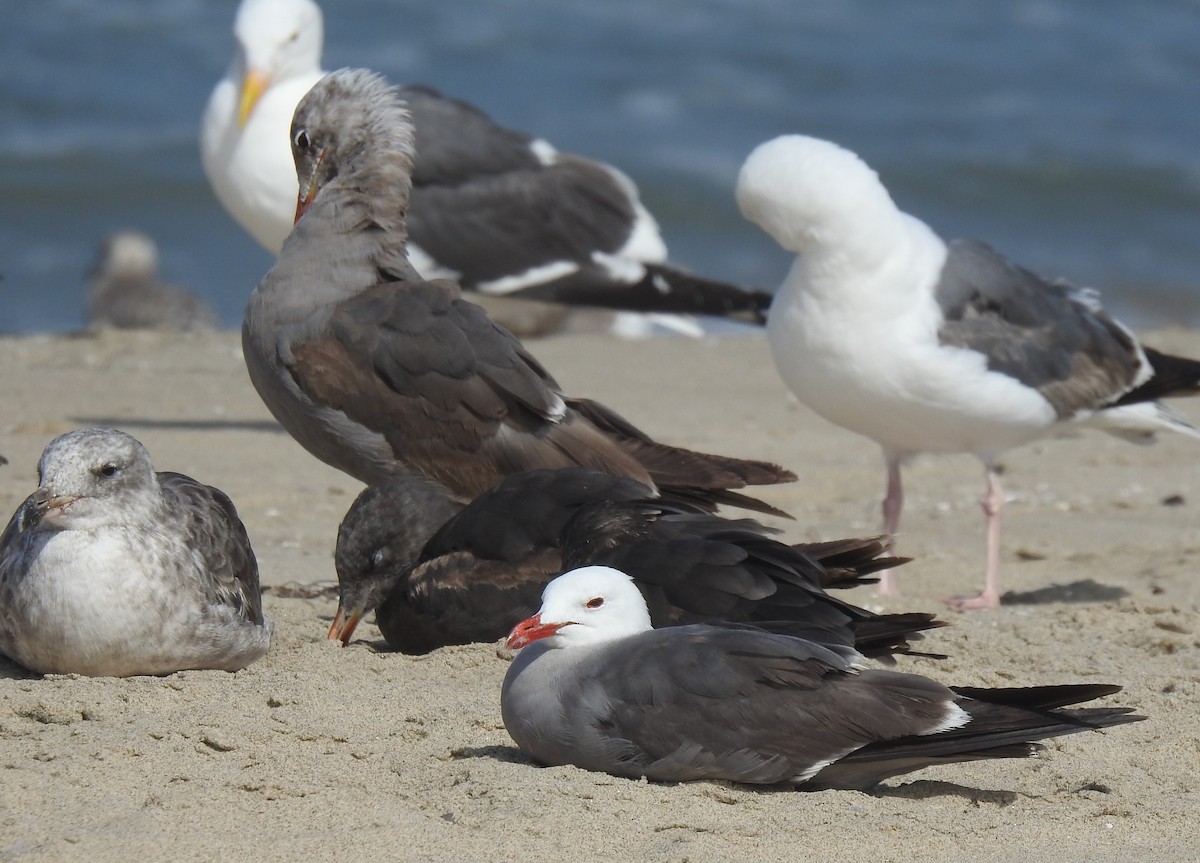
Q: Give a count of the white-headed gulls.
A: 3